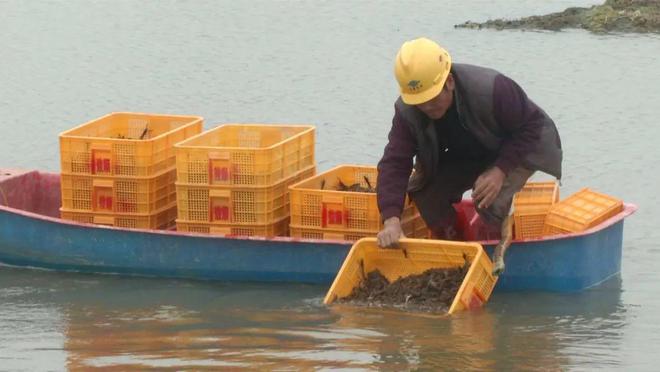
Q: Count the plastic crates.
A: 11